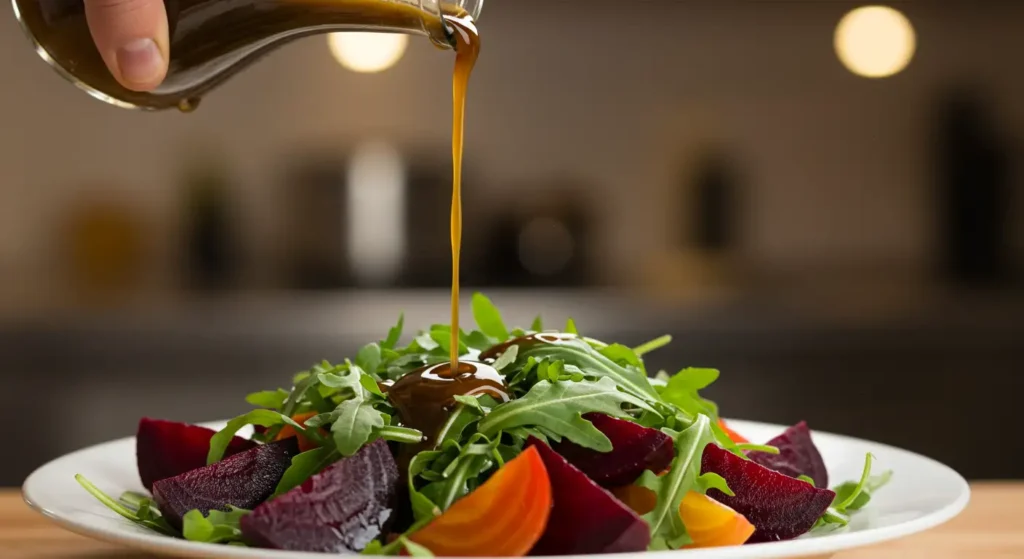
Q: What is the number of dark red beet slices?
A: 7